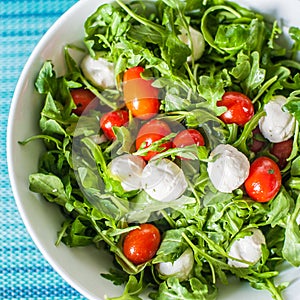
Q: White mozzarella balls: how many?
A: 8